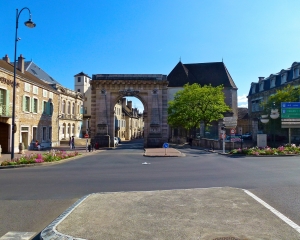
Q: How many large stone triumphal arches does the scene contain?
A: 1